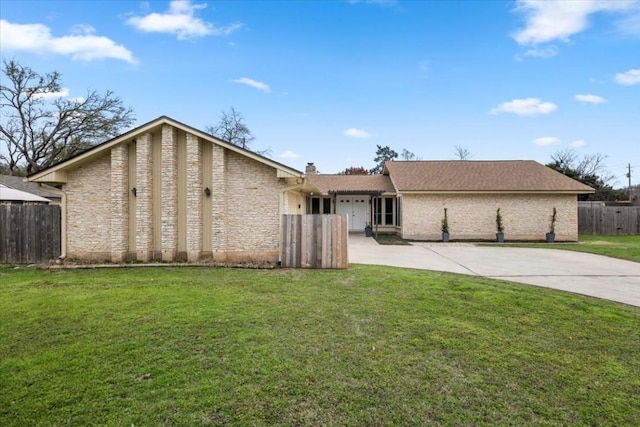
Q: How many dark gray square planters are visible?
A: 4